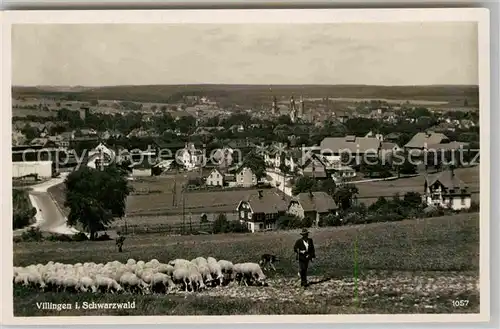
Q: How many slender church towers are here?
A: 3